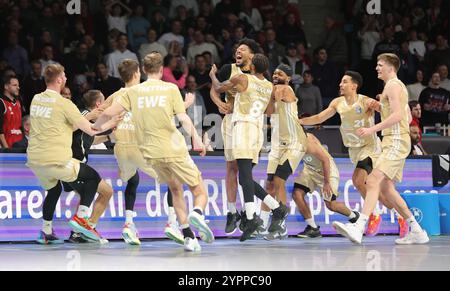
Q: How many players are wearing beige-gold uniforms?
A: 9